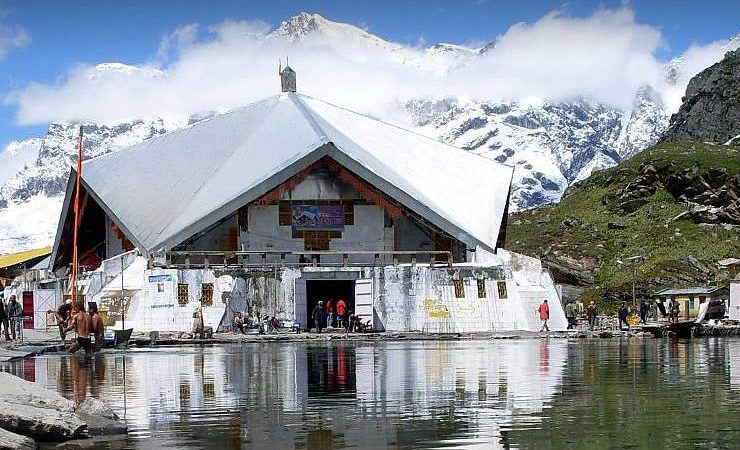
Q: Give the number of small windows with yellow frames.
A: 5